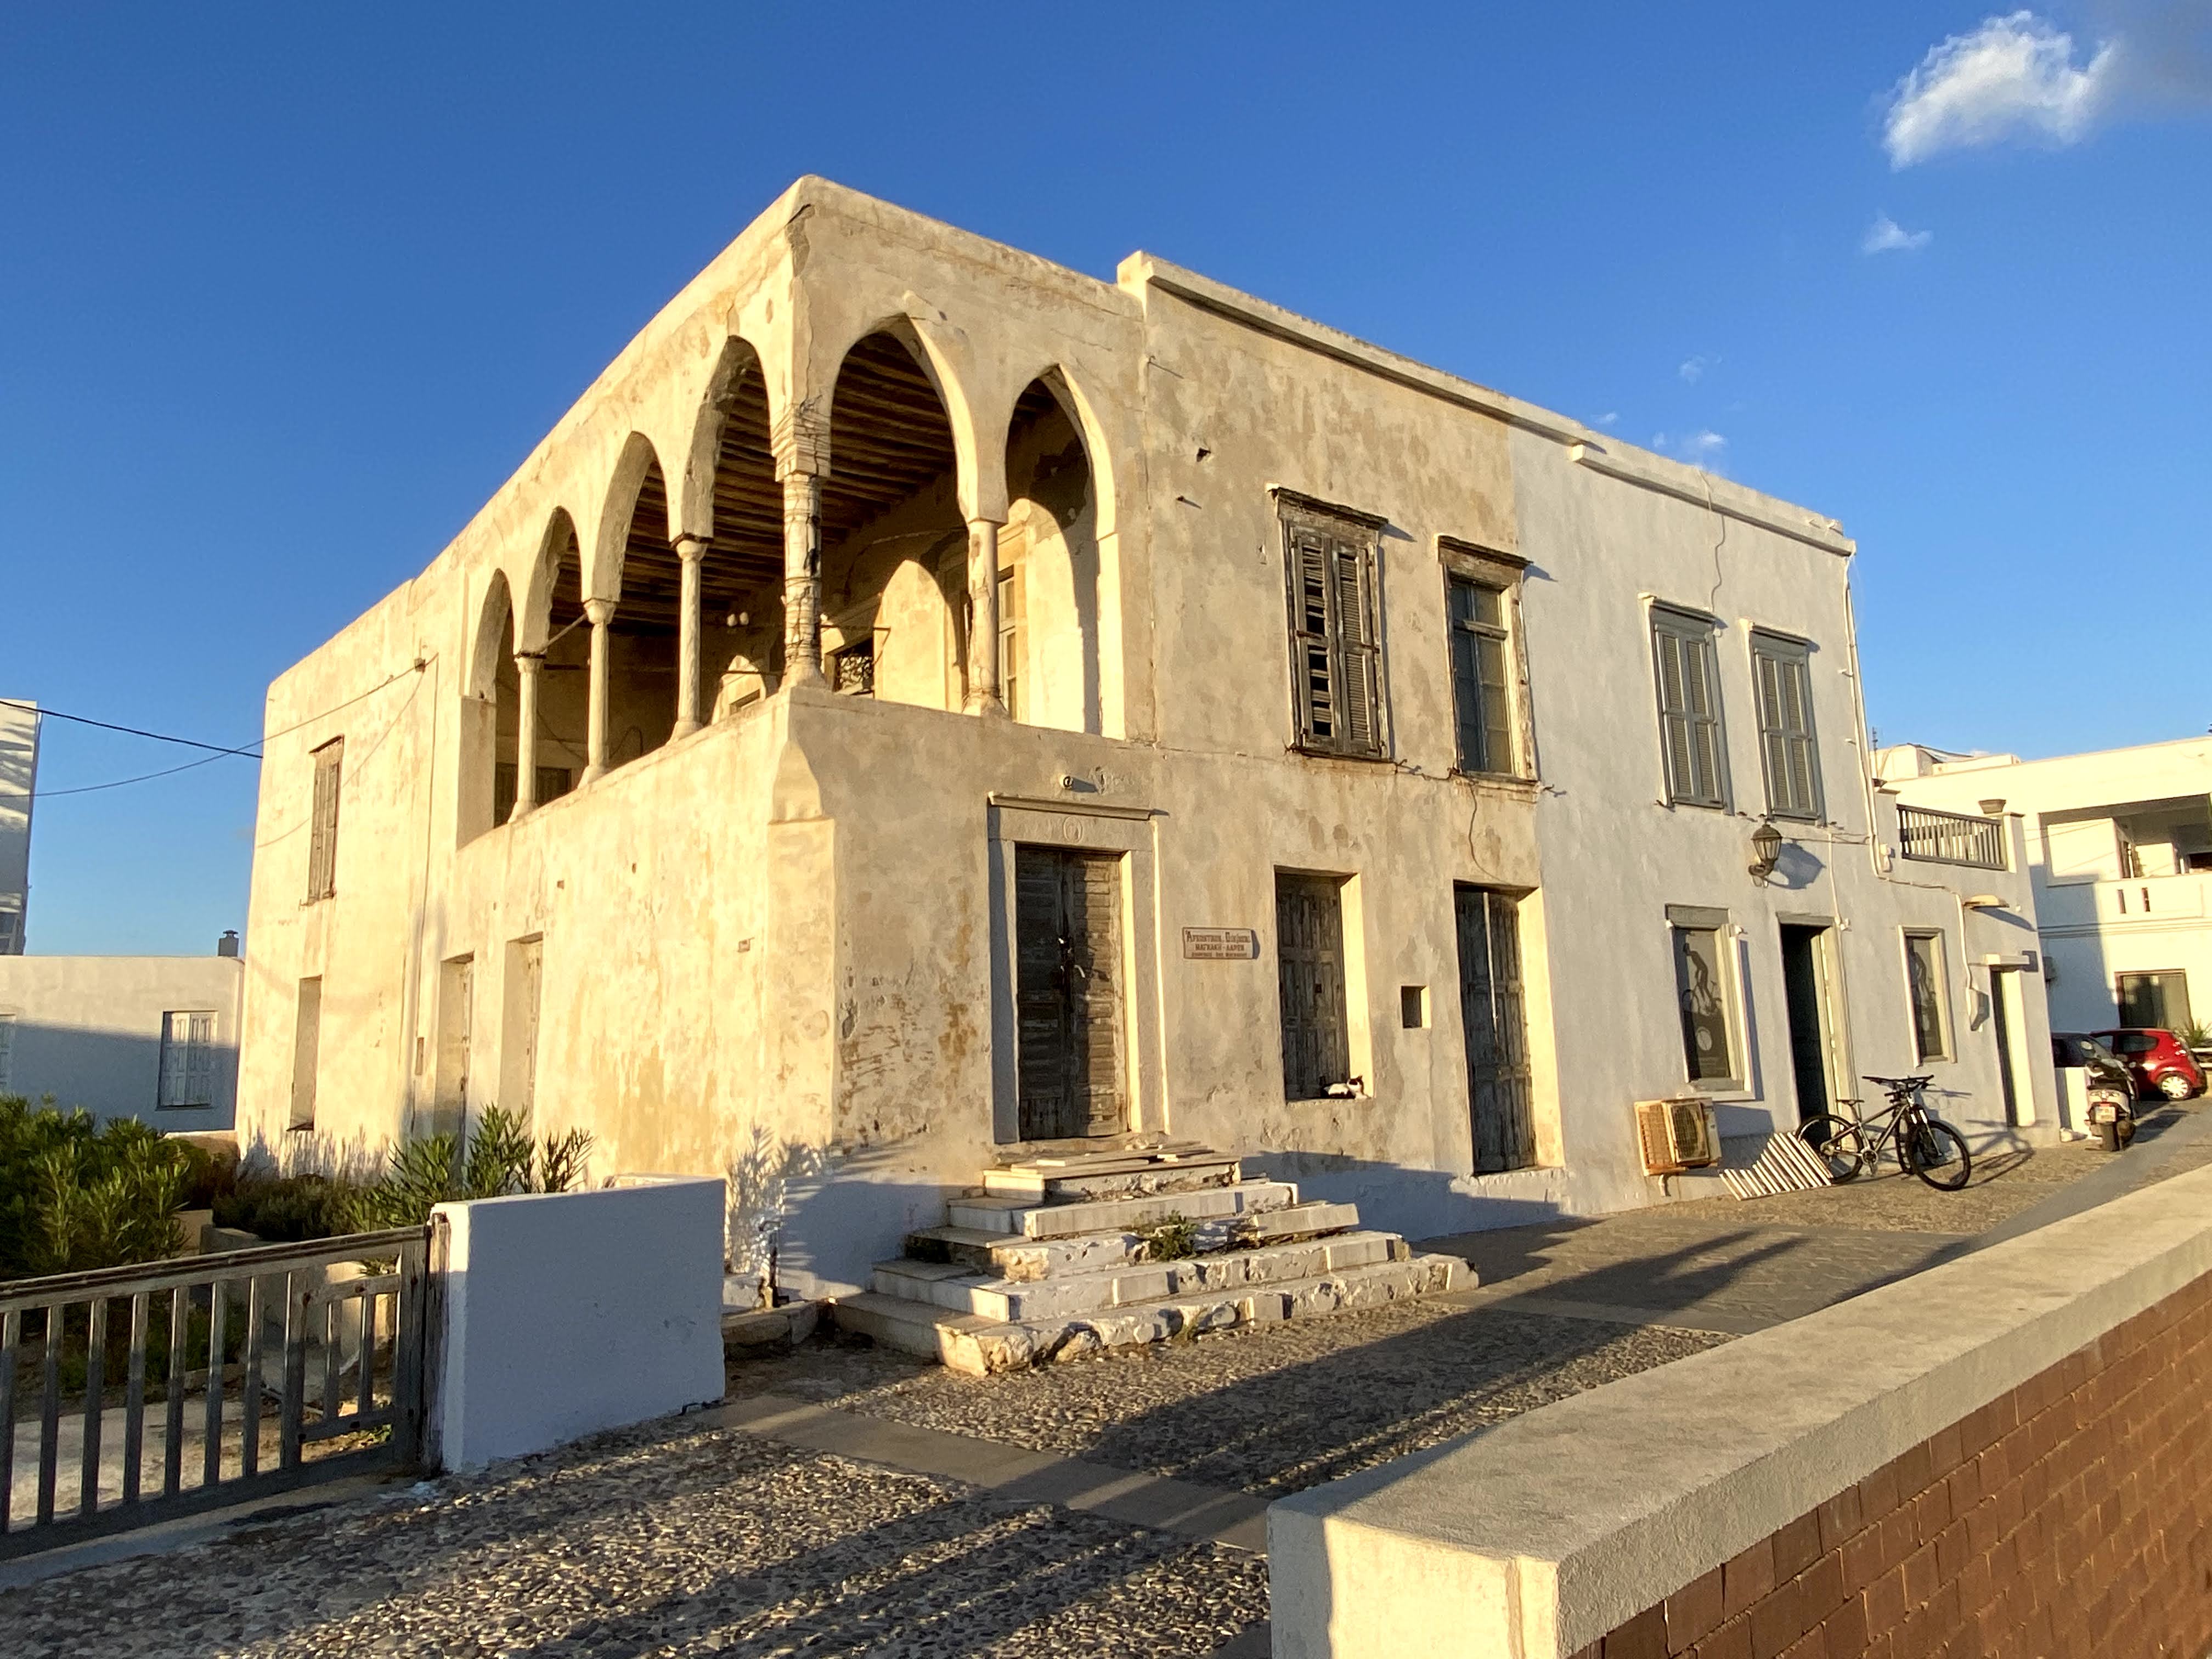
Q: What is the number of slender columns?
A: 5